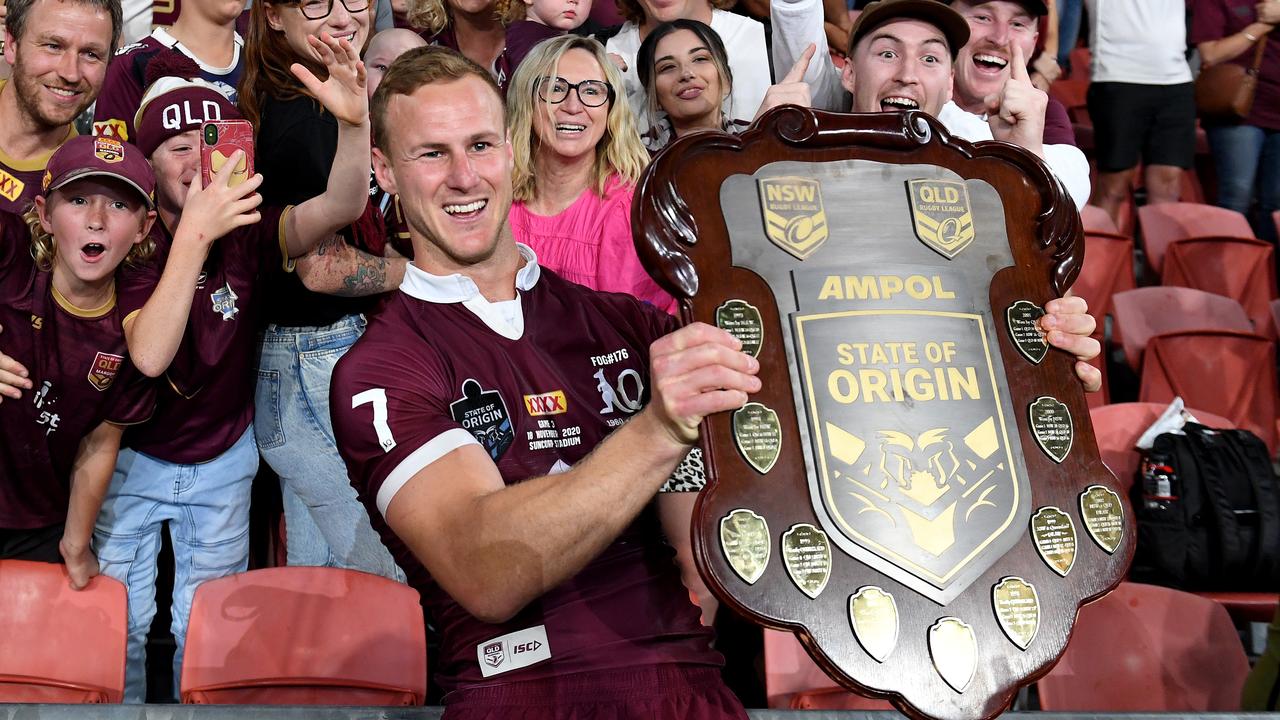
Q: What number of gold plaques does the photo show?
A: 11